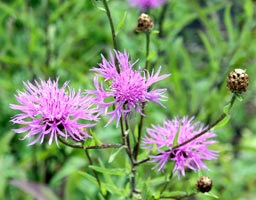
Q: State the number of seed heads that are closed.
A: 3